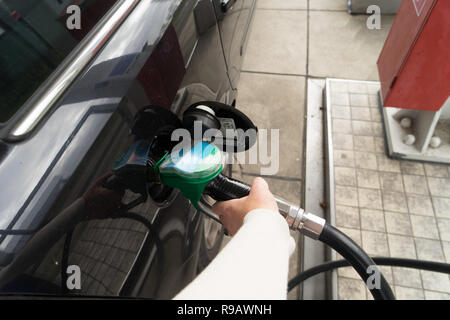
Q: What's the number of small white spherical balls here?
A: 3